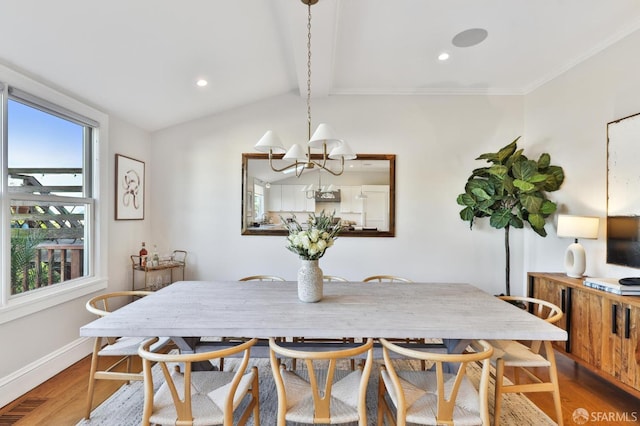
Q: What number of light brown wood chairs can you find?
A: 8